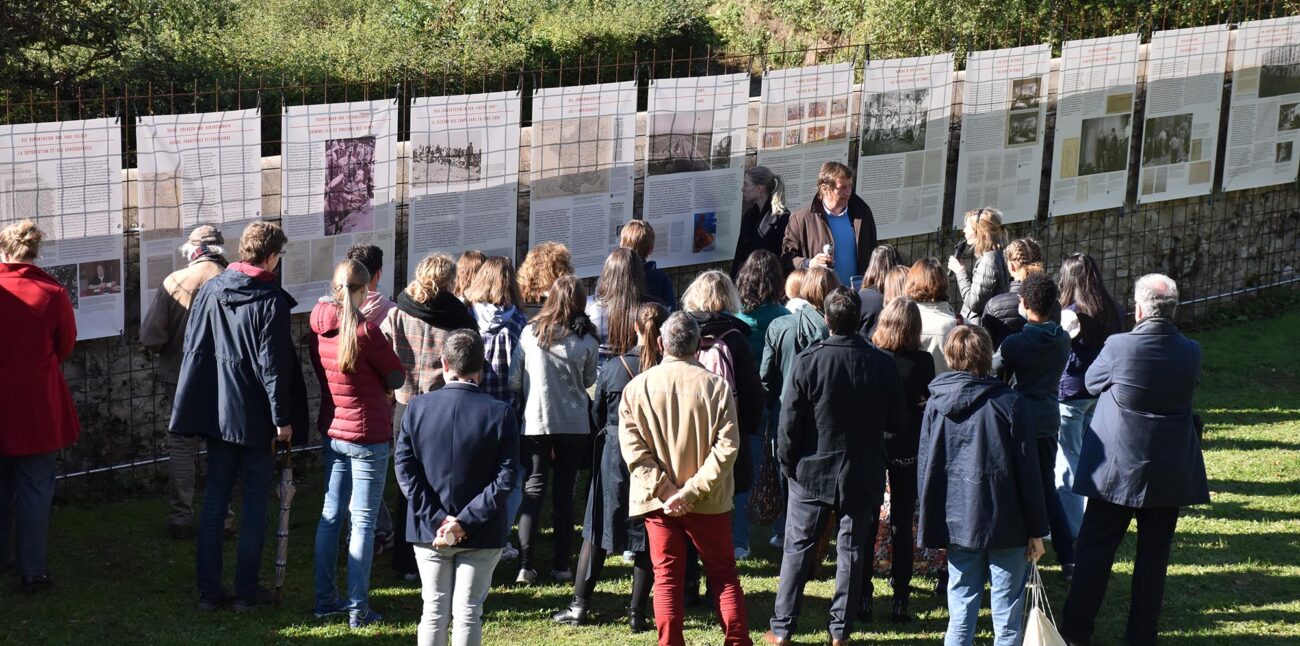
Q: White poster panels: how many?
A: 12